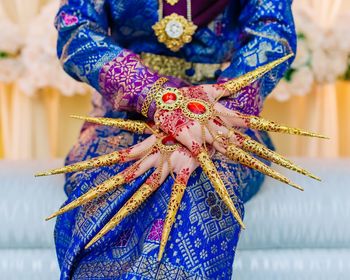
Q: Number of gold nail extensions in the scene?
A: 10